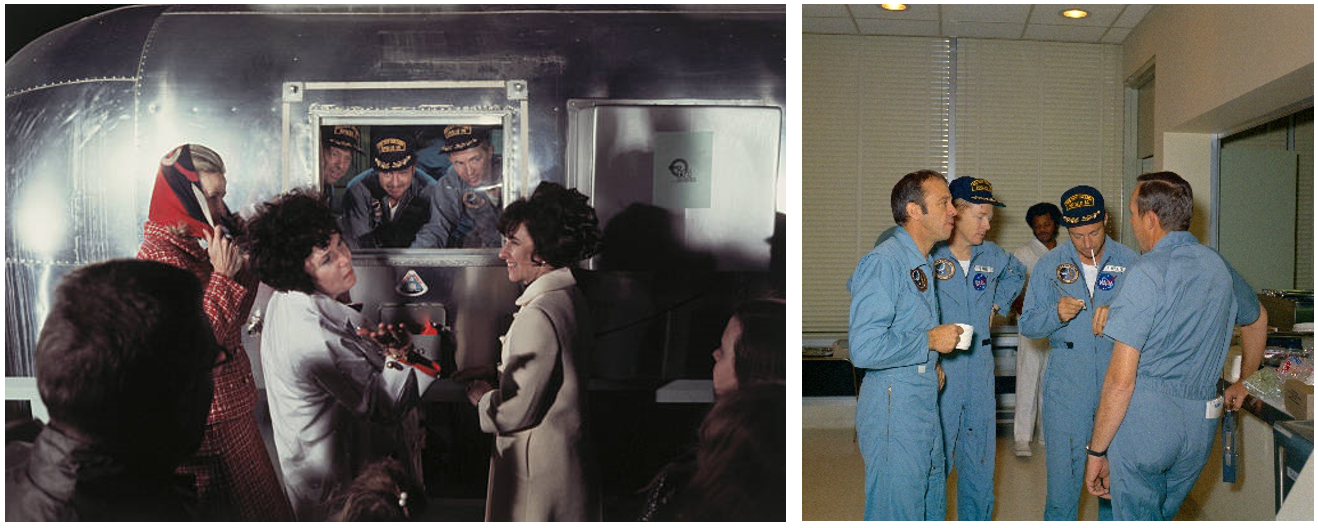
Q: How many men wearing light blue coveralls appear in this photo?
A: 4